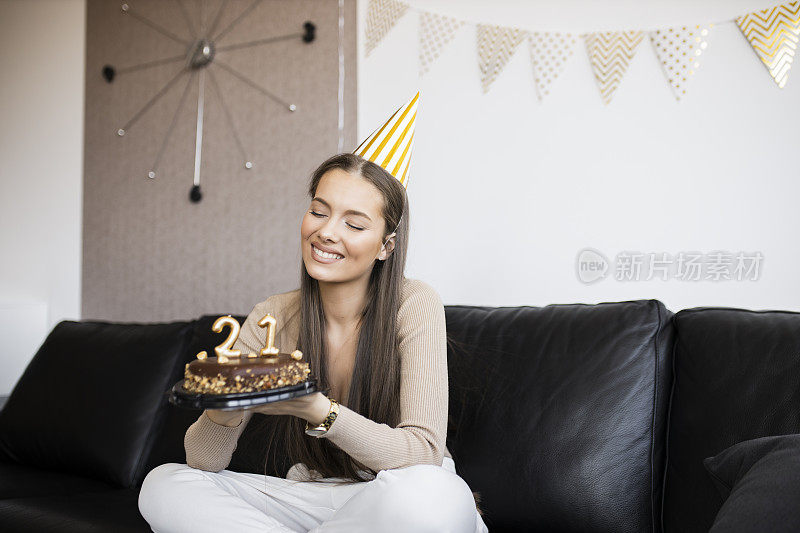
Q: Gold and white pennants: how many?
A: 7